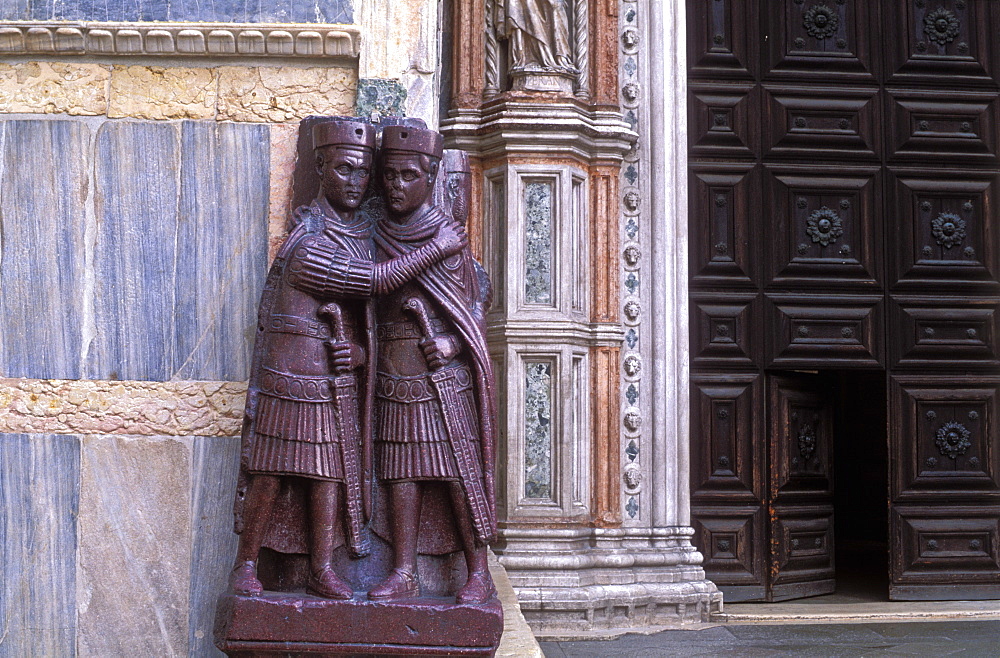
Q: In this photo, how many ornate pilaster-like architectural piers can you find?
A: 1